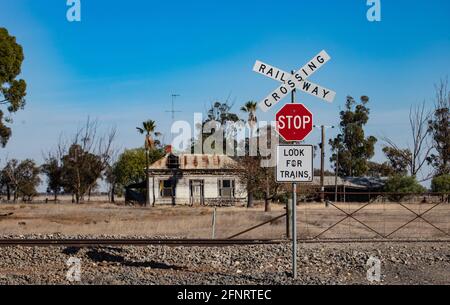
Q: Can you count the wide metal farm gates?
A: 1